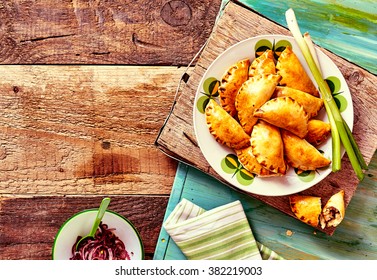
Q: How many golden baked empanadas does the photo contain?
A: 12